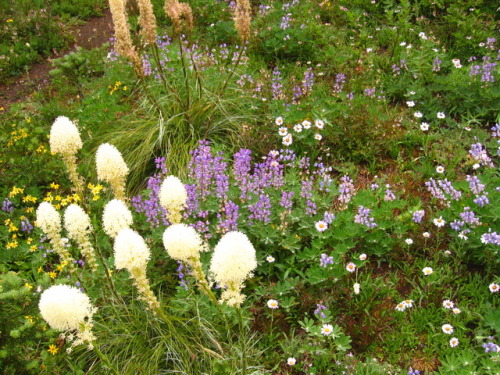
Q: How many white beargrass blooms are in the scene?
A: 10